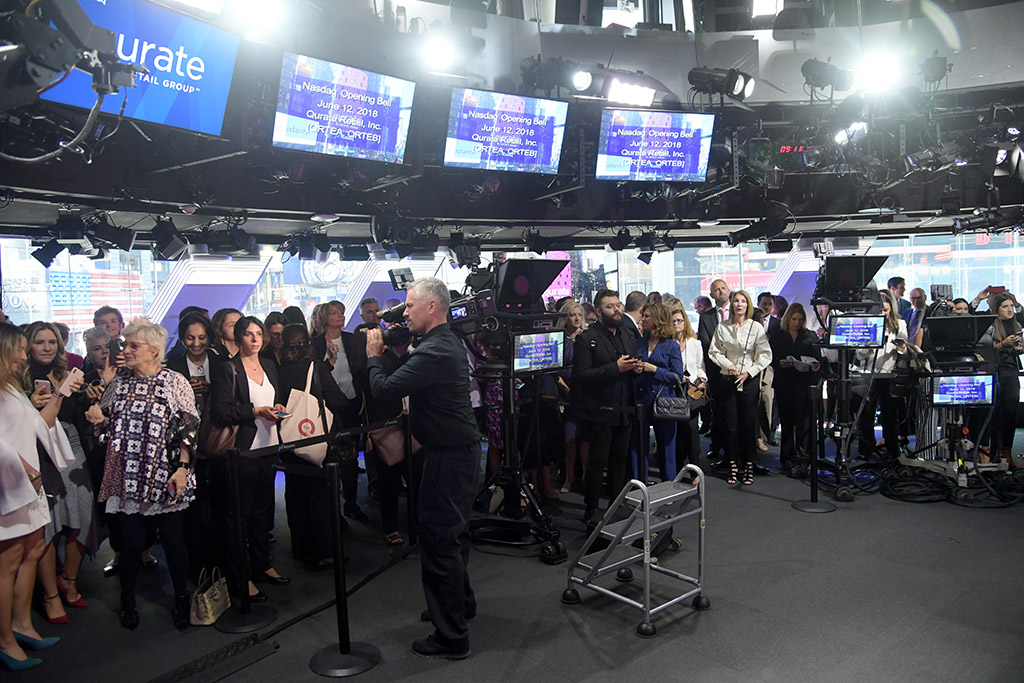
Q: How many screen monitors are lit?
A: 7